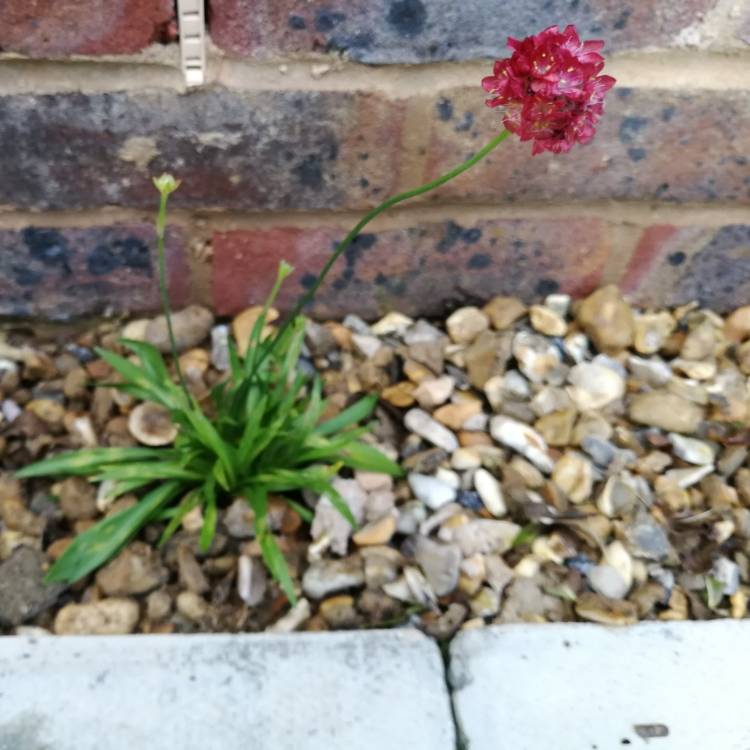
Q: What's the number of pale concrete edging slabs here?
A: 2